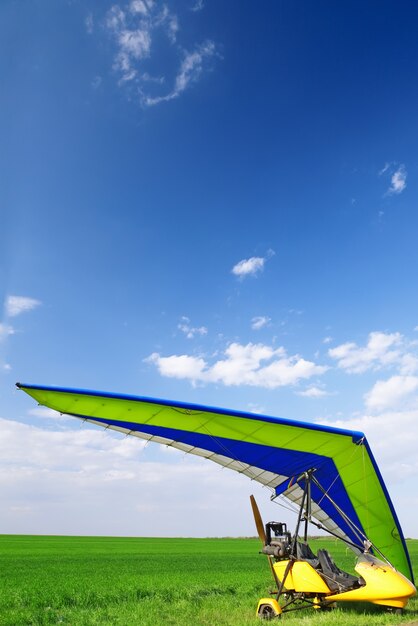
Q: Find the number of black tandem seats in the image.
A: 2